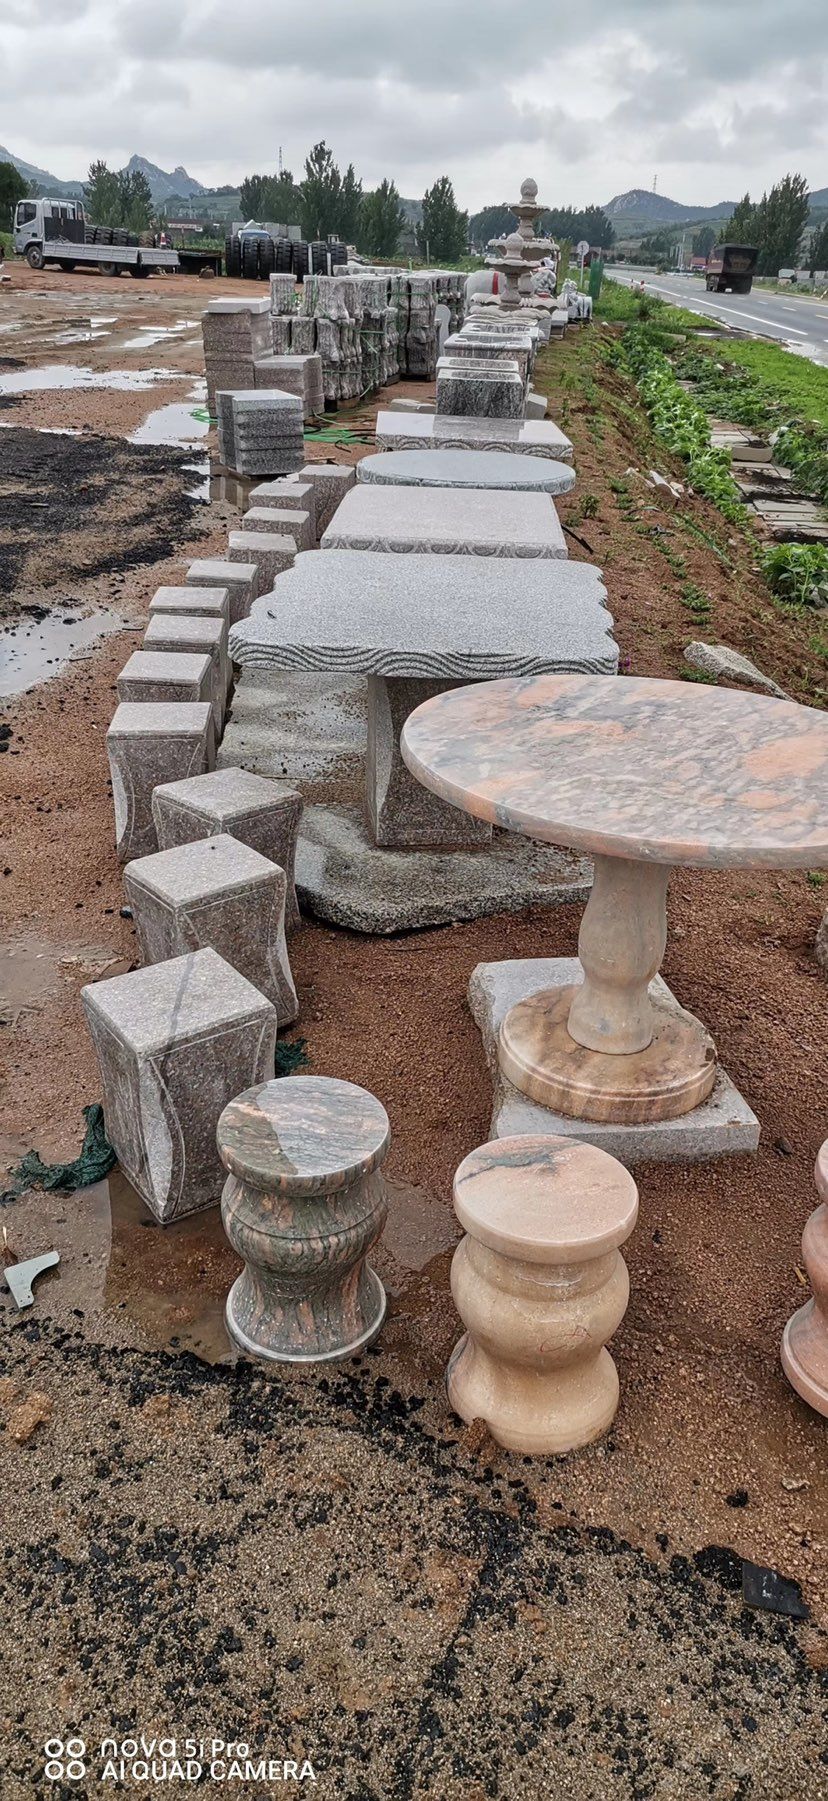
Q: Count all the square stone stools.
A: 12